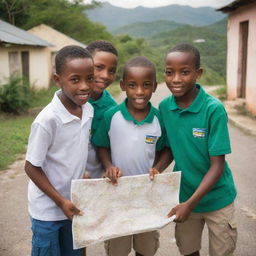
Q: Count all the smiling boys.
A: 4